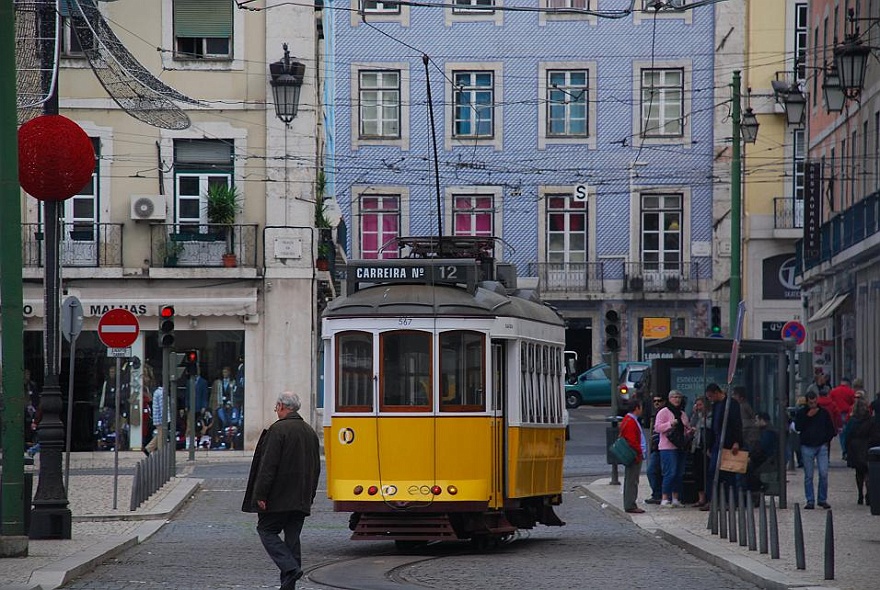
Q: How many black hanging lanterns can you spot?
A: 5